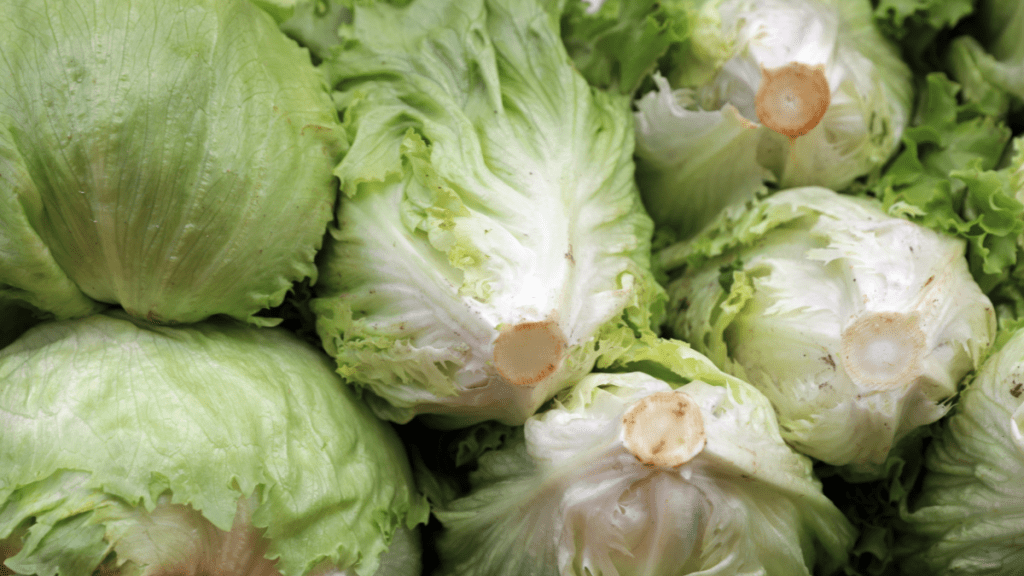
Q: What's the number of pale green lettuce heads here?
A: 7